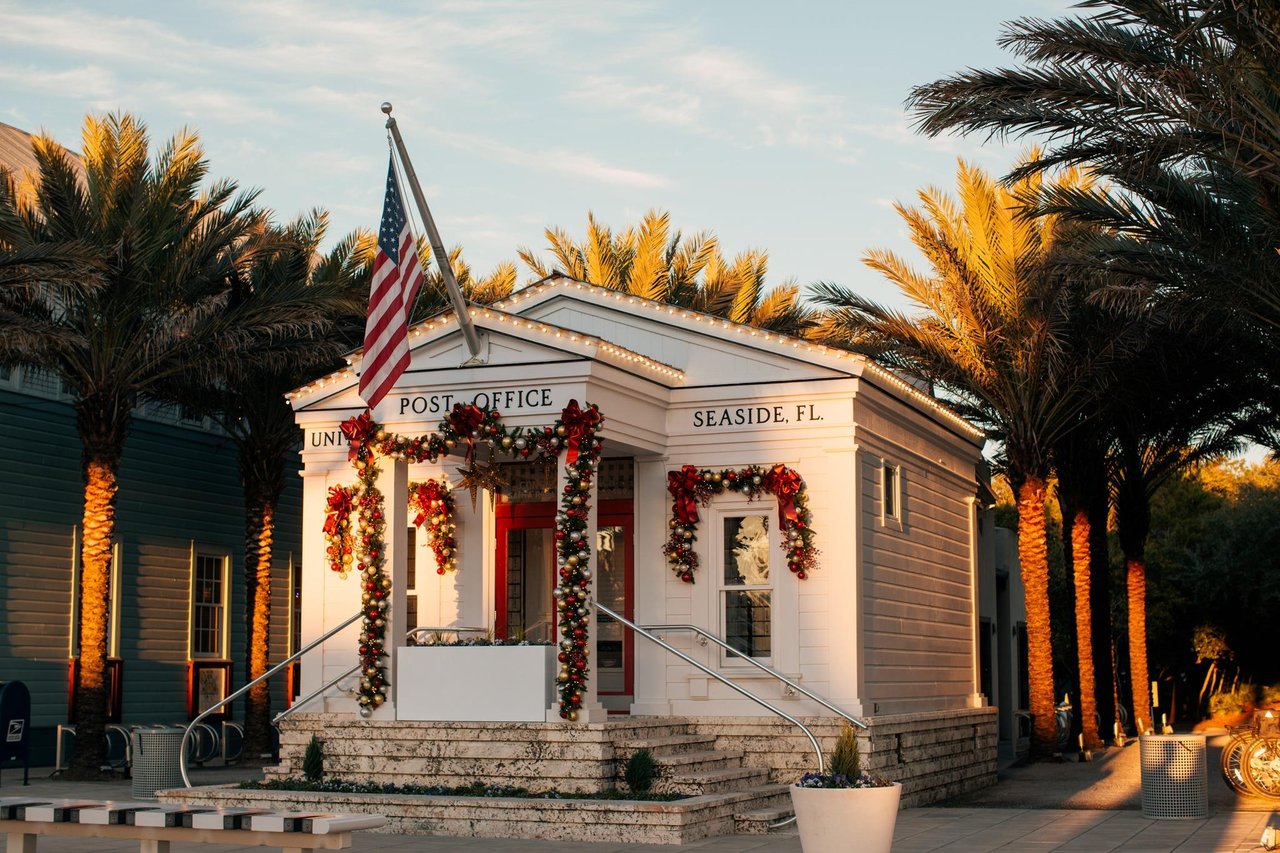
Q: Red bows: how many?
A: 7